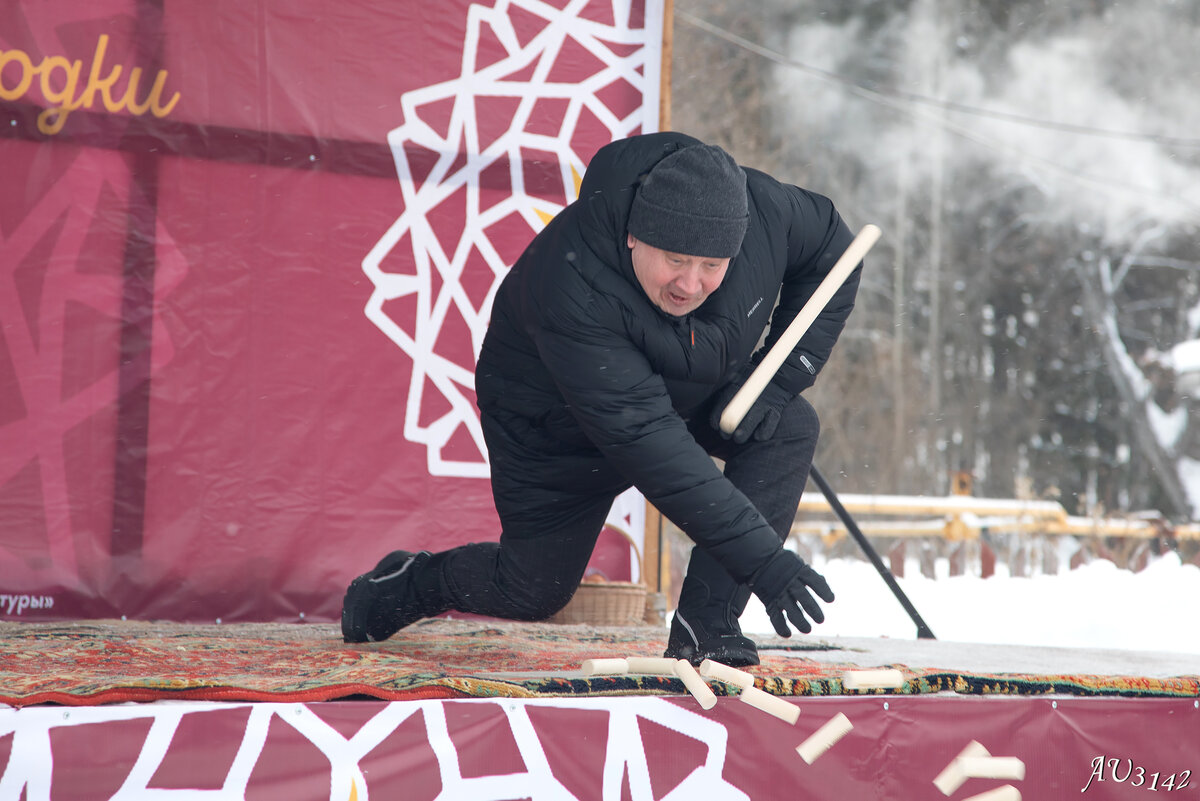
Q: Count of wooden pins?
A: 10